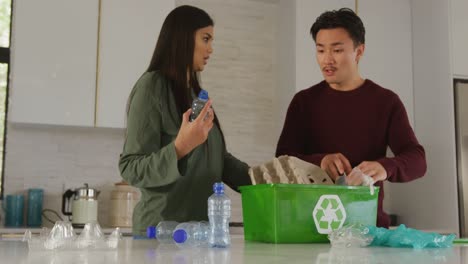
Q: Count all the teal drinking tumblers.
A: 2